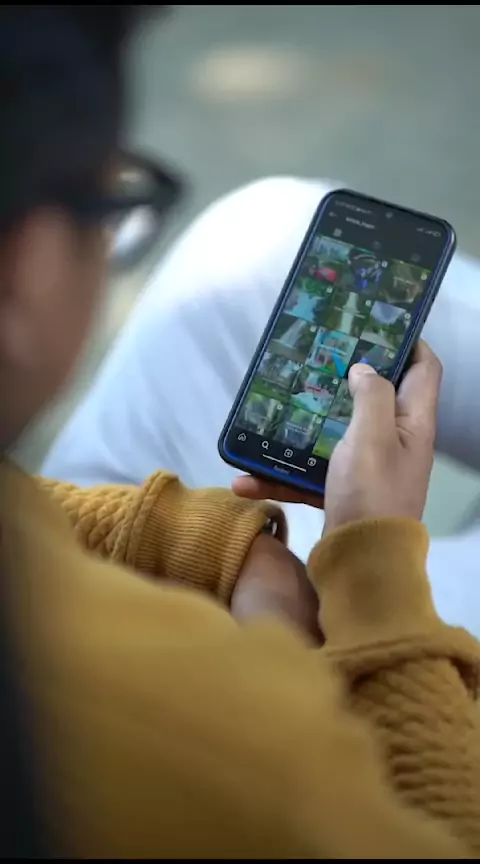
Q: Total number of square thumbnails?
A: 15